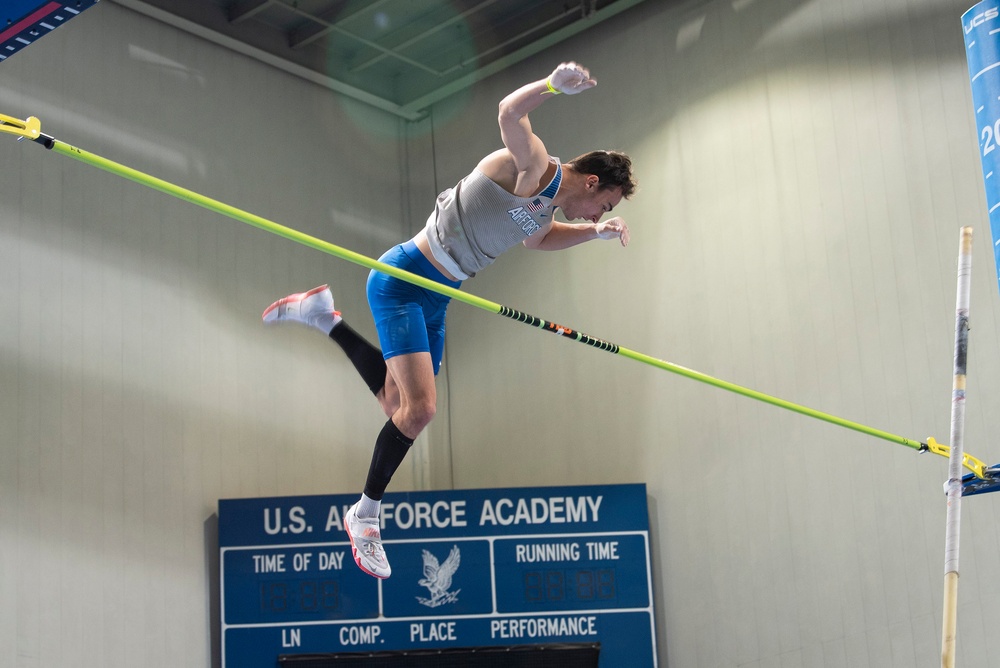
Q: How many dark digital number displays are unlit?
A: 2